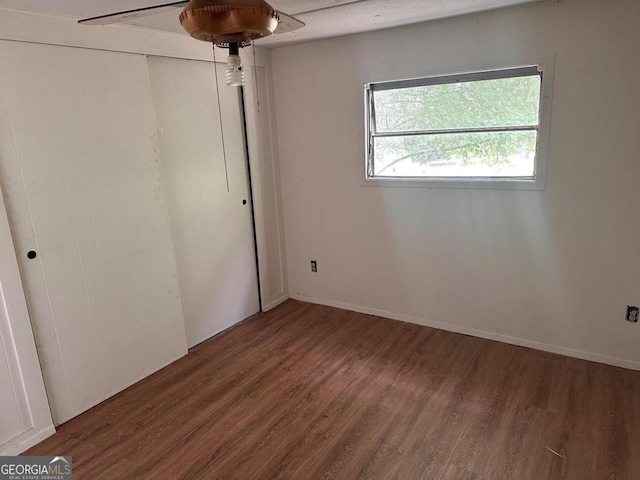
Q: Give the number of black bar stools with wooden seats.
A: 0